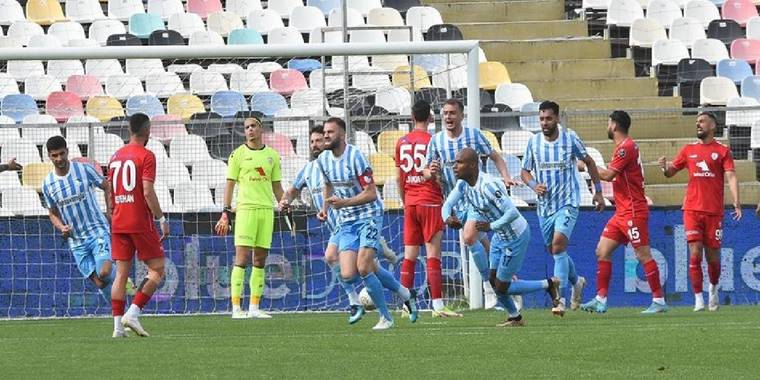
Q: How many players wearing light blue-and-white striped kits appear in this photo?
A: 6